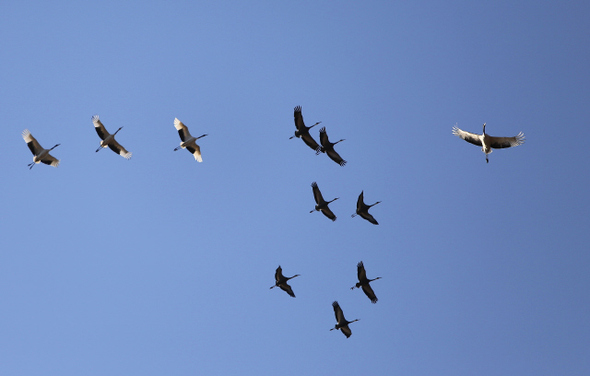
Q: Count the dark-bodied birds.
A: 7